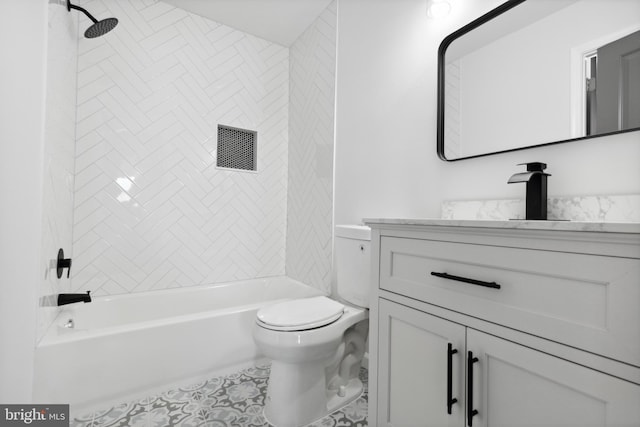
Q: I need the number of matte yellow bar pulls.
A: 0